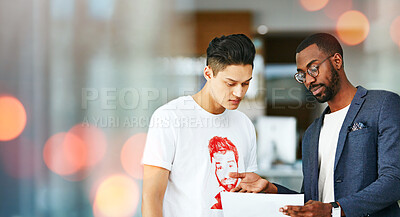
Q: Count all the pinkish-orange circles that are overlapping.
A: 2